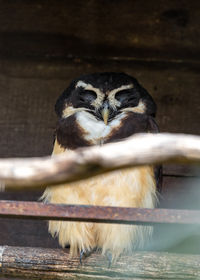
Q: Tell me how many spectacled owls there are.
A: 1